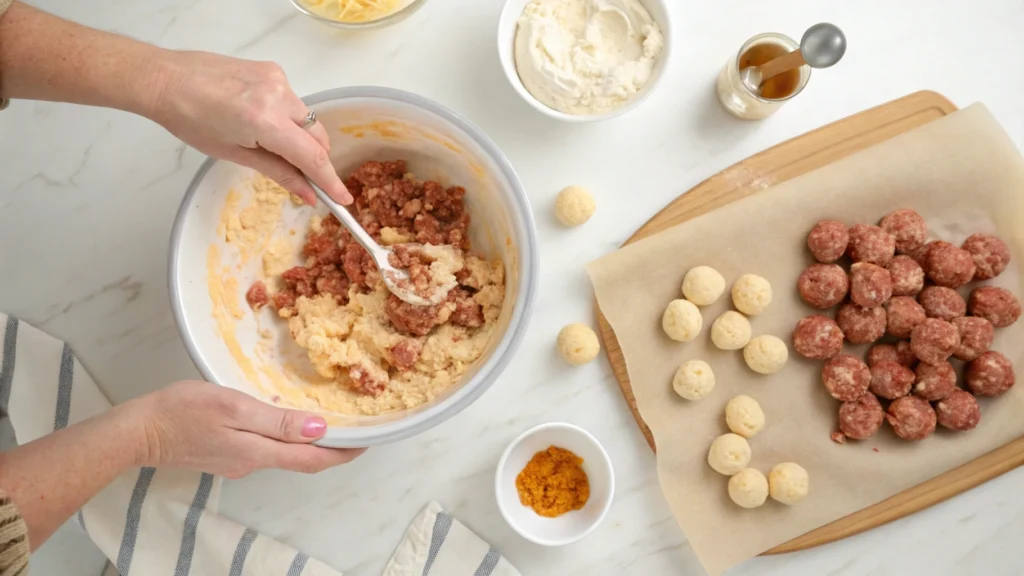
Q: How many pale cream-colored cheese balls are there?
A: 12